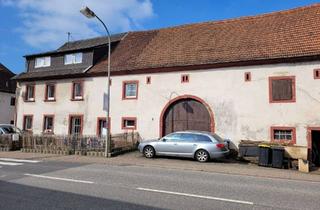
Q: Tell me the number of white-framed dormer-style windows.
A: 2